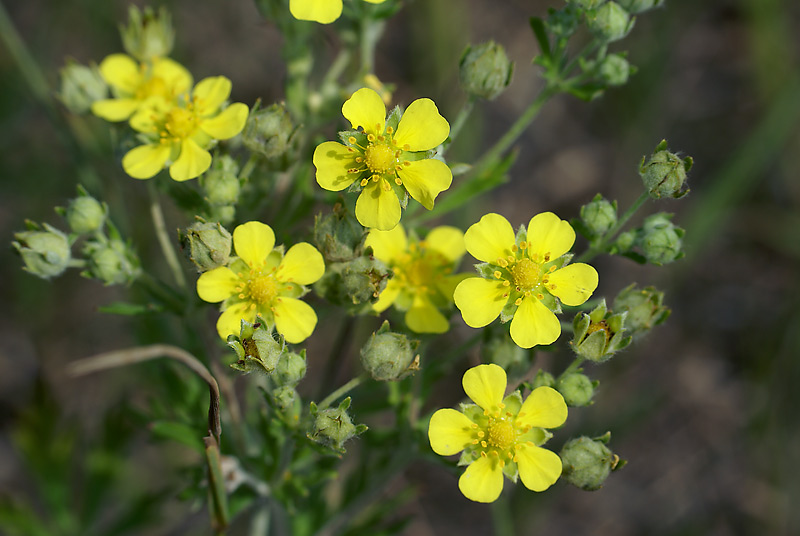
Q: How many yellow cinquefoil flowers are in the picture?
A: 8